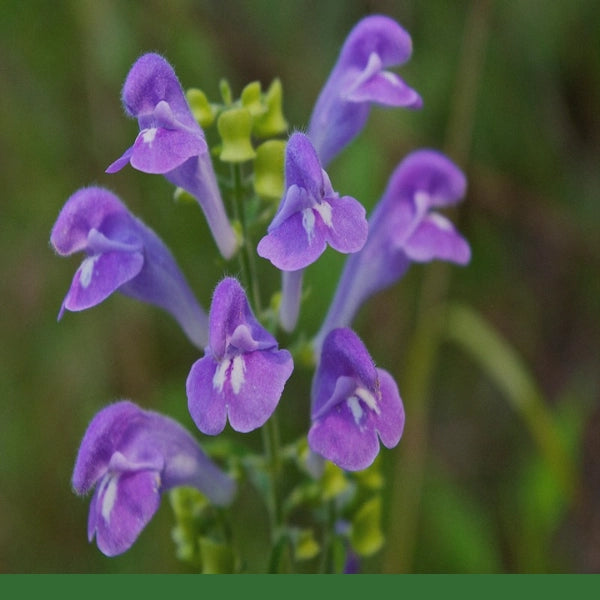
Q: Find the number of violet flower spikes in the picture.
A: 8